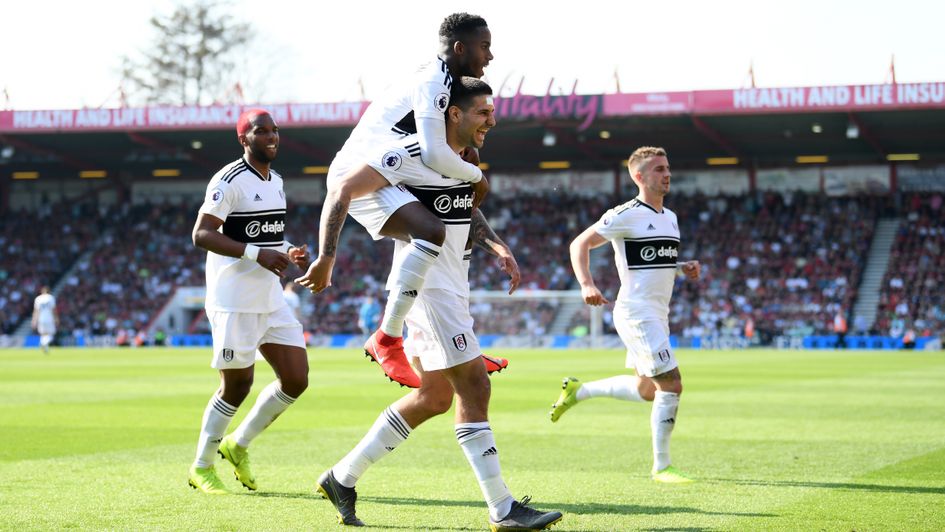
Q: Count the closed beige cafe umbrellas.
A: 0